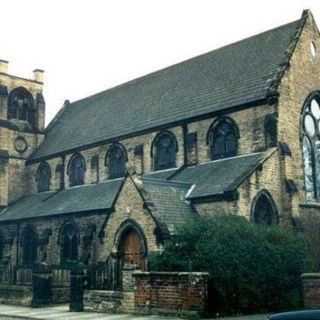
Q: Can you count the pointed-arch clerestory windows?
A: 5